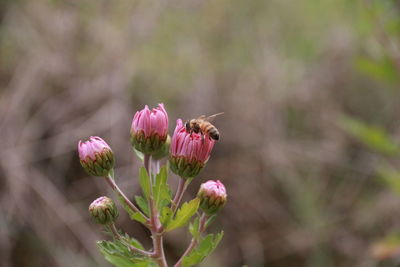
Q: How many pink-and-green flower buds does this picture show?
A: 5